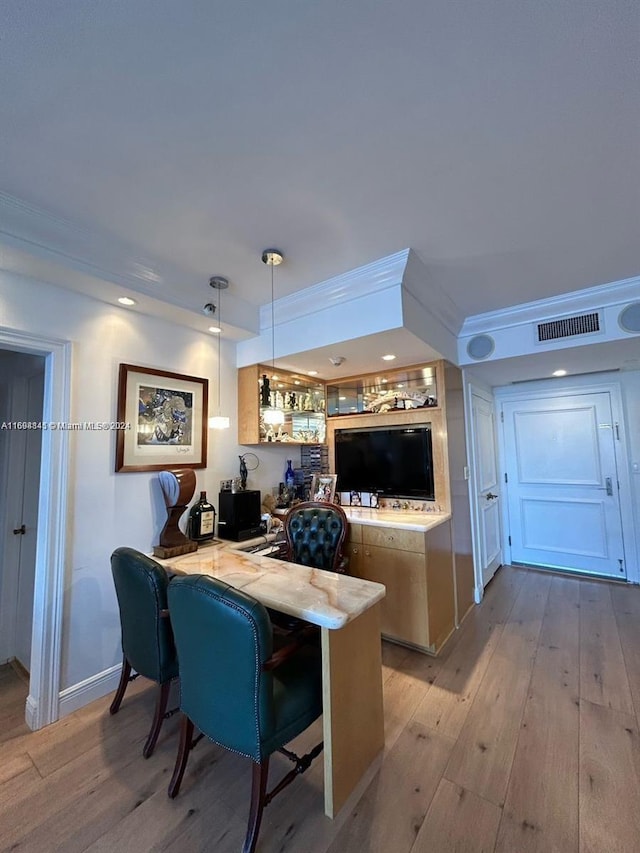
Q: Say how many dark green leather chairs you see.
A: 3